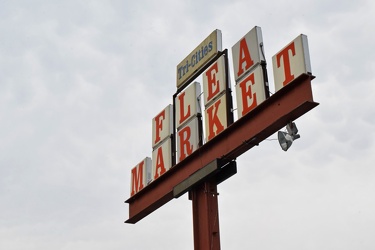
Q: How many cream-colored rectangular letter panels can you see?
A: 10